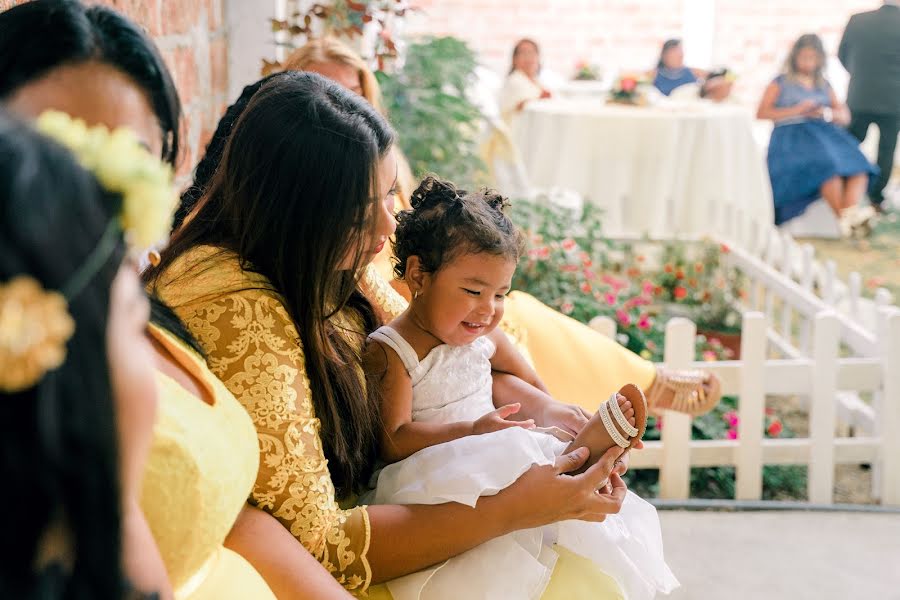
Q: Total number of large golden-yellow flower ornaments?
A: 1